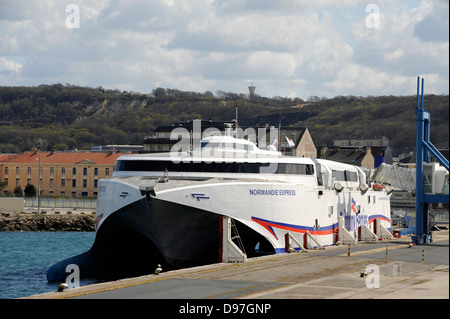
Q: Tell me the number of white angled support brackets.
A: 6